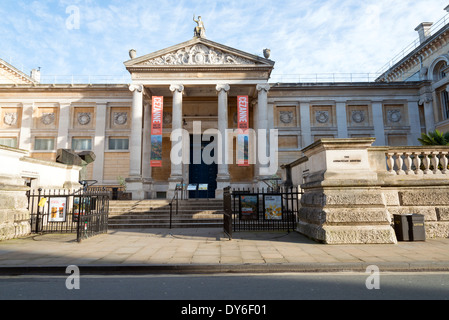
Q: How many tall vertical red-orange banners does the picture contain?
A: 2